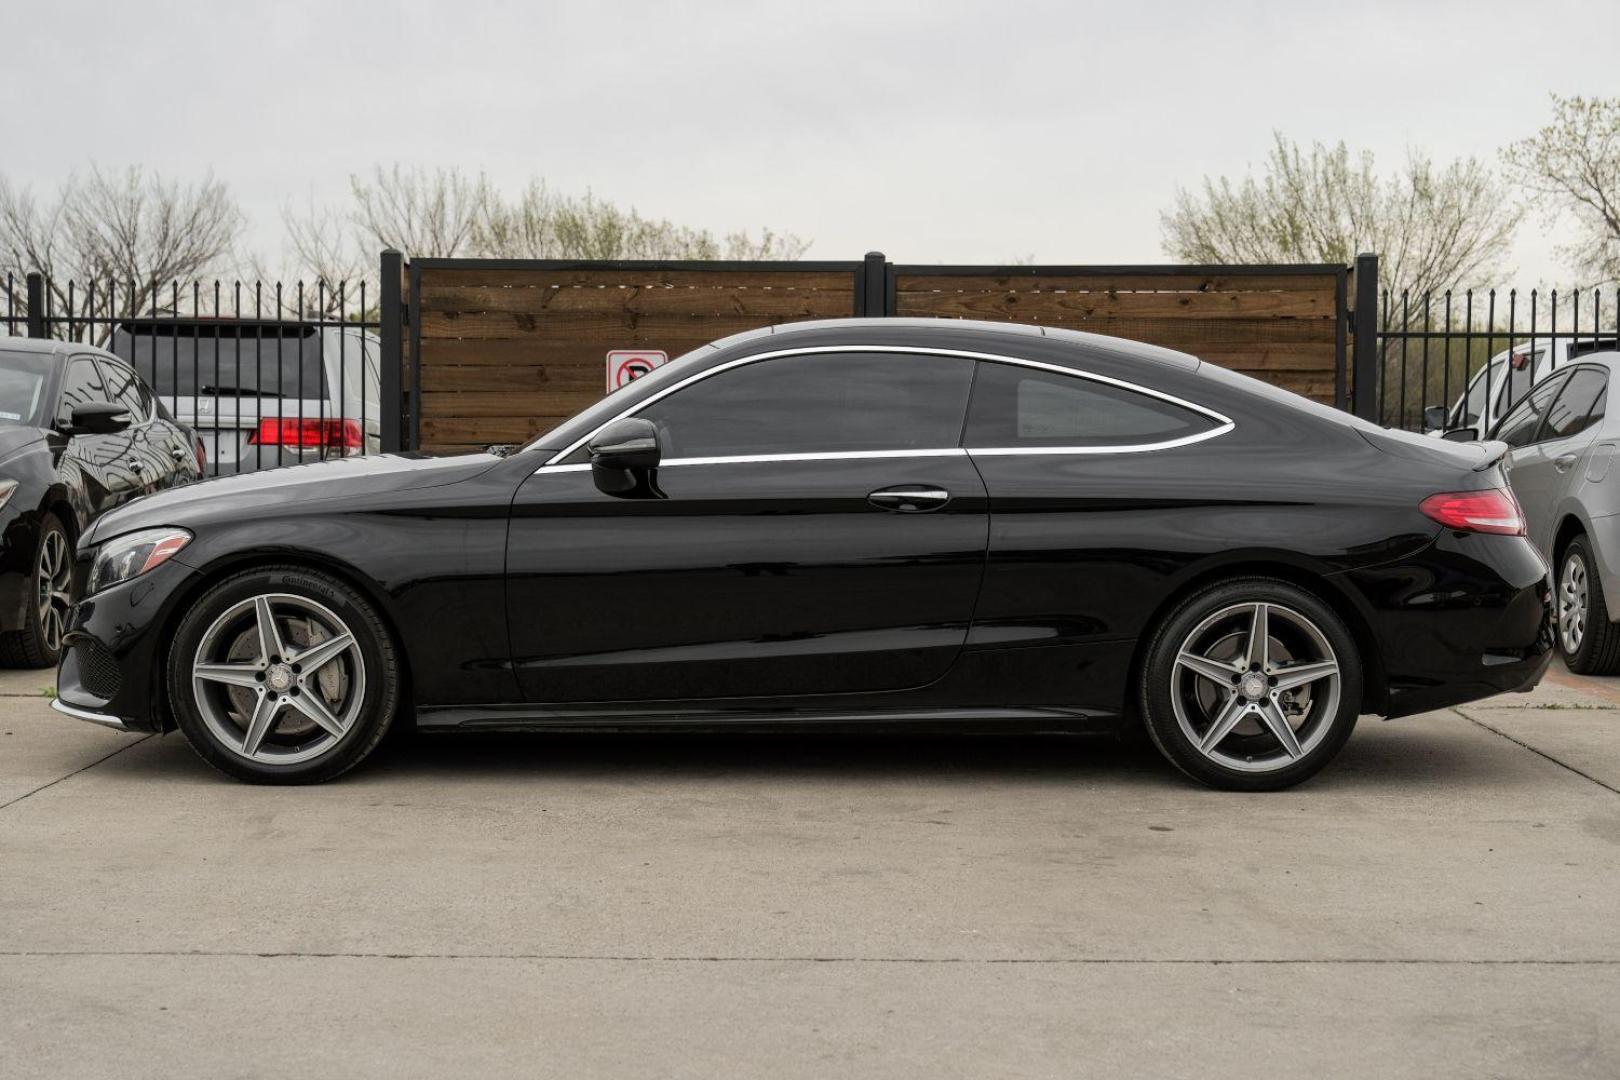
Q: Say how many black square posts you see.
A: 4